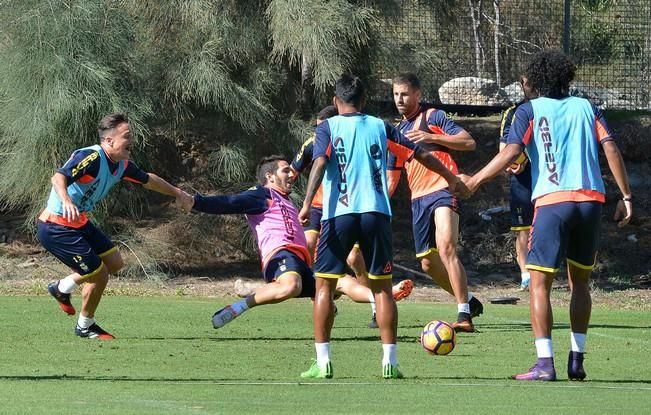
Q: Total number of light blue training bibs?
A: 3